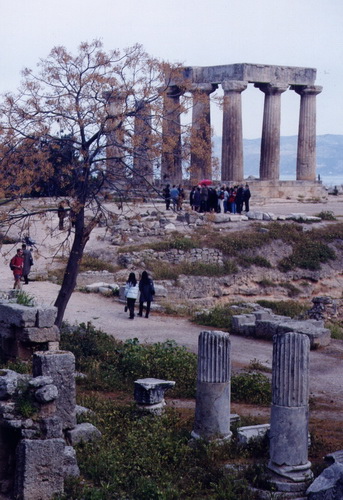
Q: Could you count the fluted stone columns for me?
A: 9